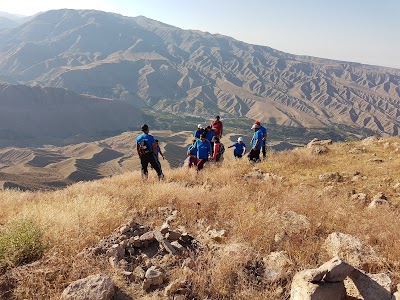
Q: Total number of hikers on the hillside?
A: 11